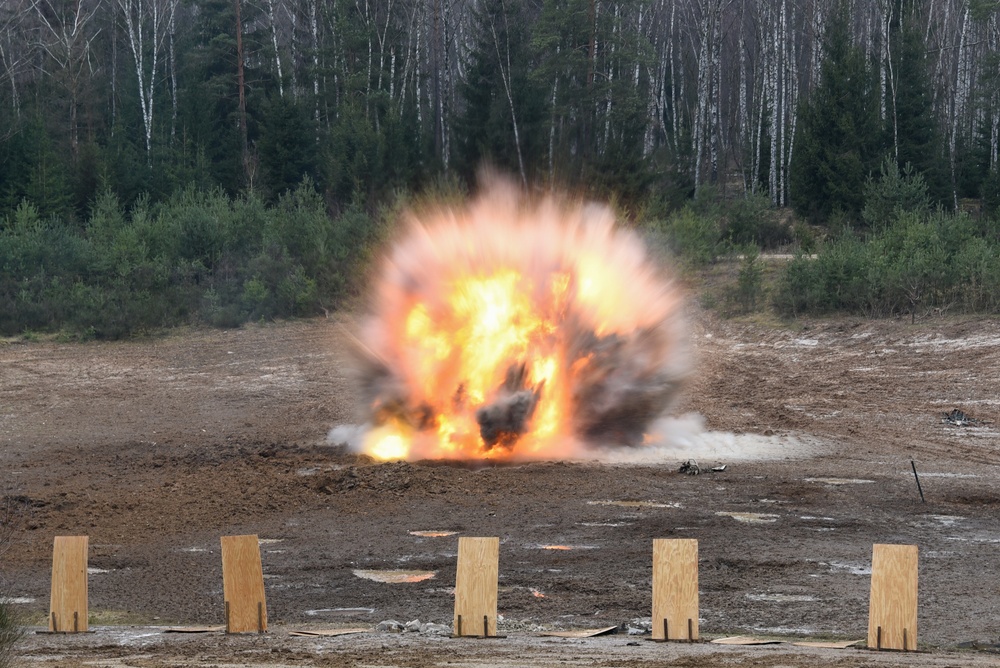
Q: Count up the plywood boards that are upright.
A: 5